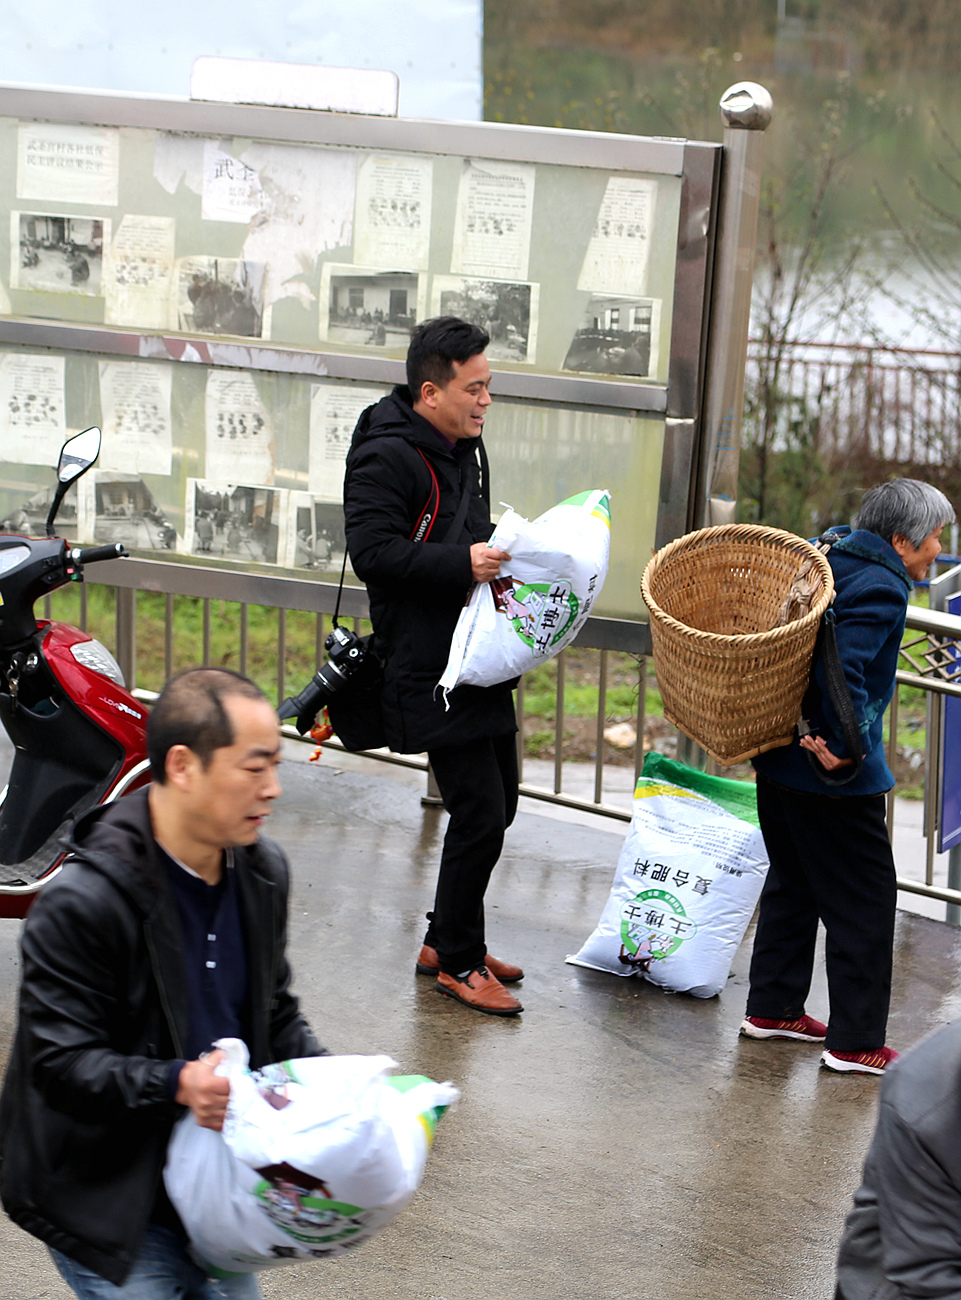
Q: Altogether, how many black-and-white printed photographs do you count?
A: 9